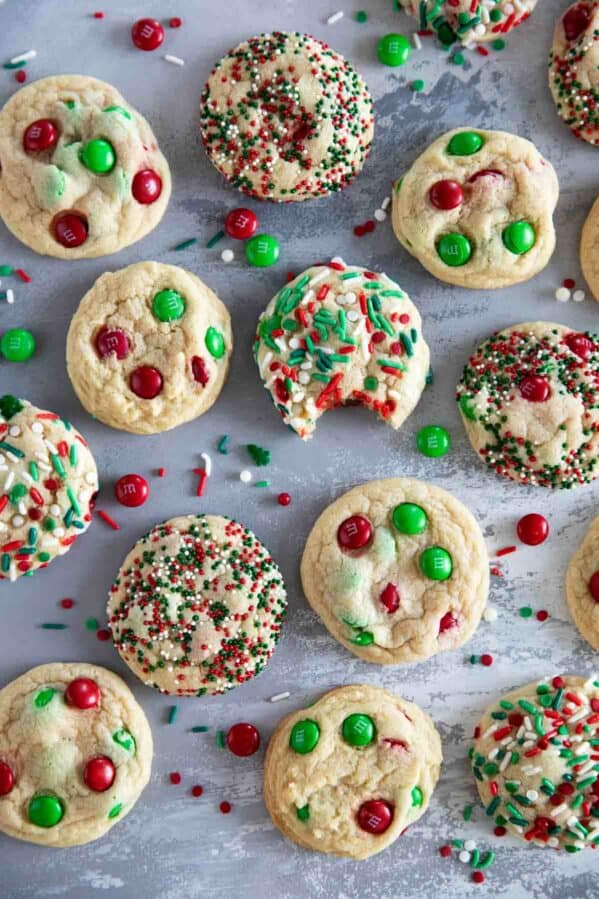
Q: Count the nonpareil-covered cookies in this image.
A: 4